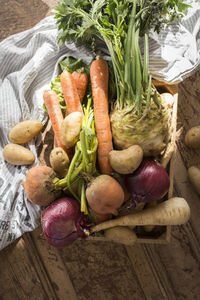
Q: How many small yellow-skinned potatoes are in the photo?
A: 8